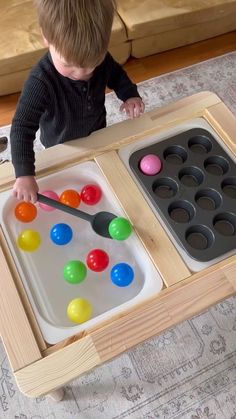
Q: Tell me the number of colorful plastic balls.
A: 12